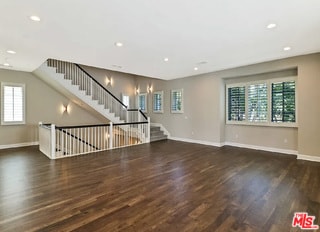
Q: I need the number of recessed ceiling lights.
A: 8